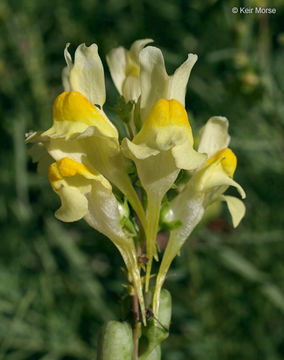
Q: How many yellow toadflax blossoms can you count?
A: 5